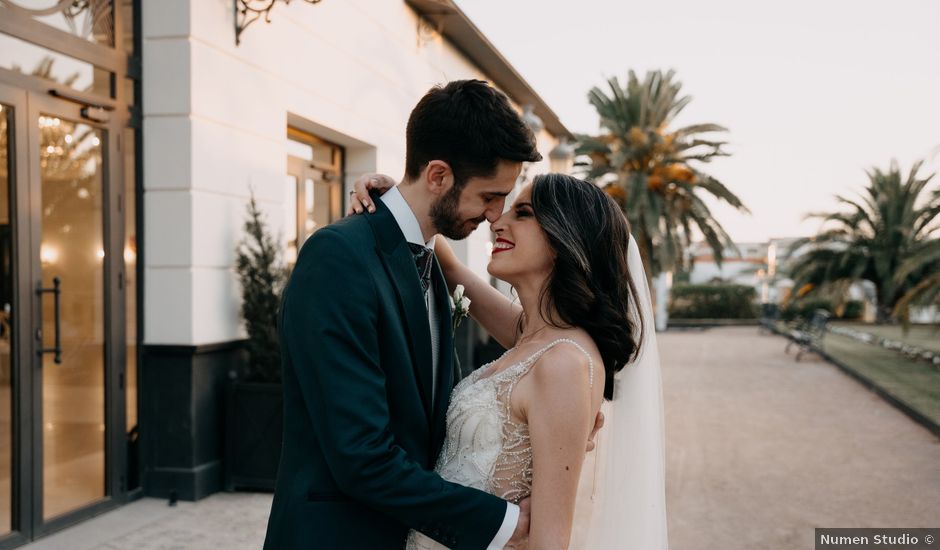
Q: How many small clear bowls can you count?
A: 0